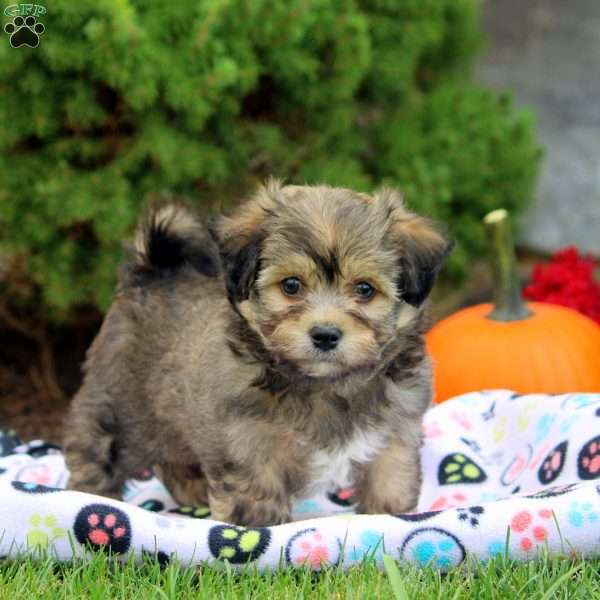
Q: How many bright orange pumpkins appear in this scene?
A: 1